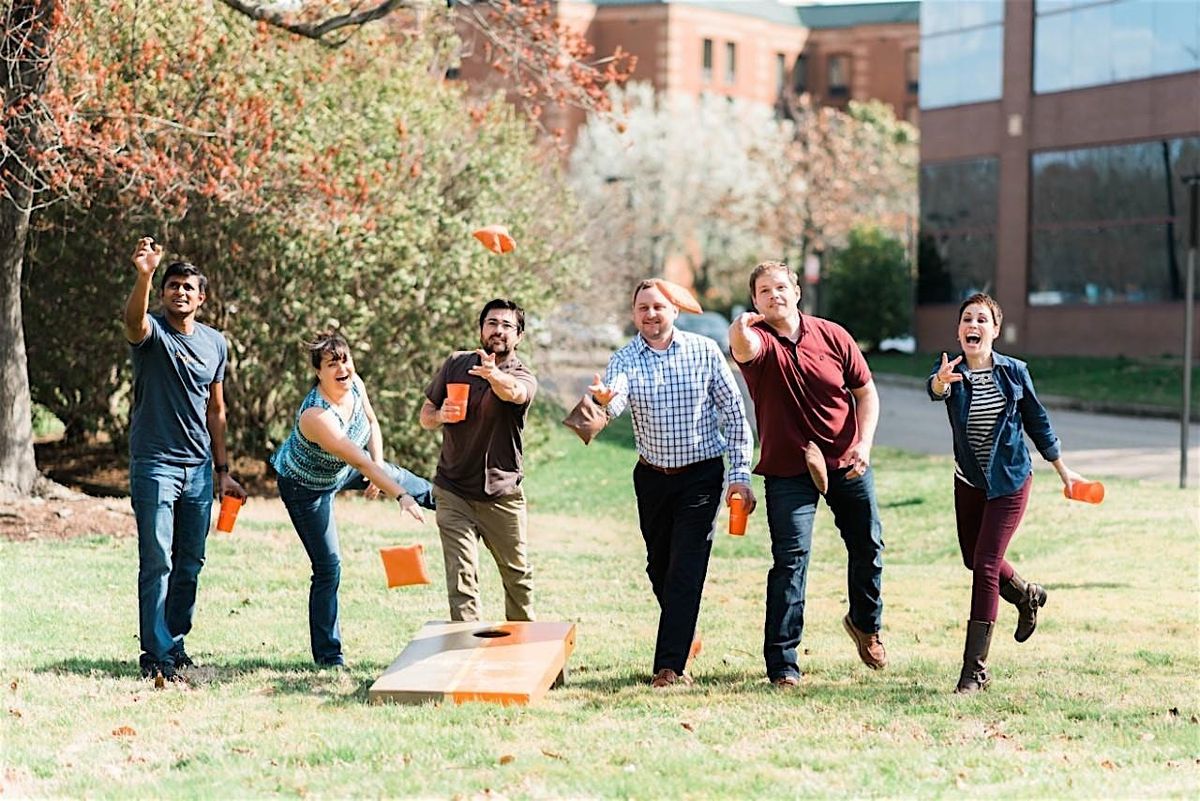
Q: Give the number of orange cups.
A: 4